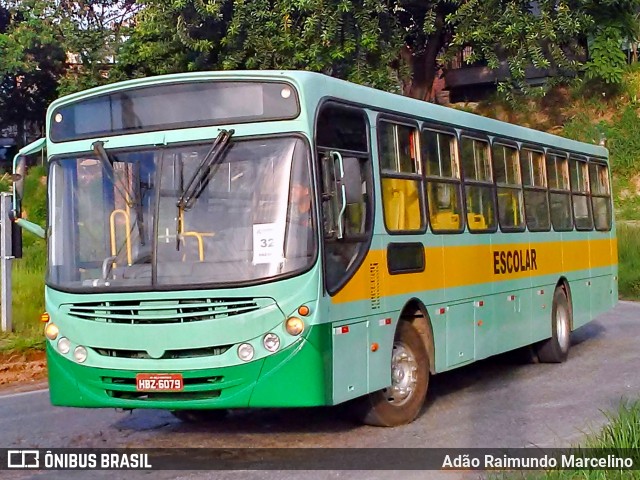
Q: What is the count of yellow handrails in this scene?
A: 2